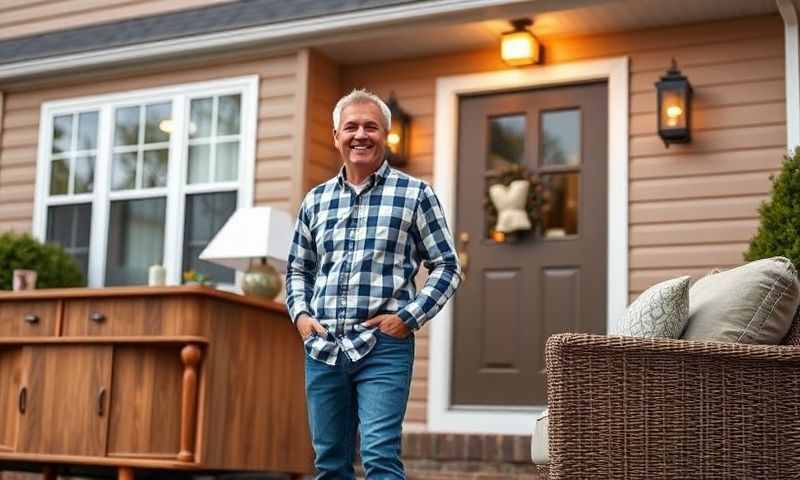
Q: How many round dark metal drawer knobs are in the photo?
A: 2